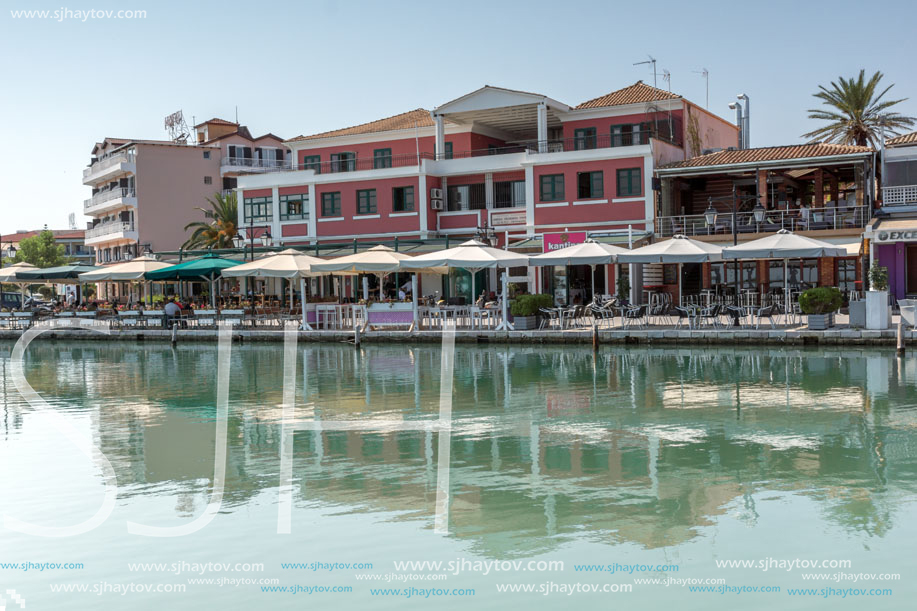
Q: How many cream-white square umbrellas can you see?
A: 8